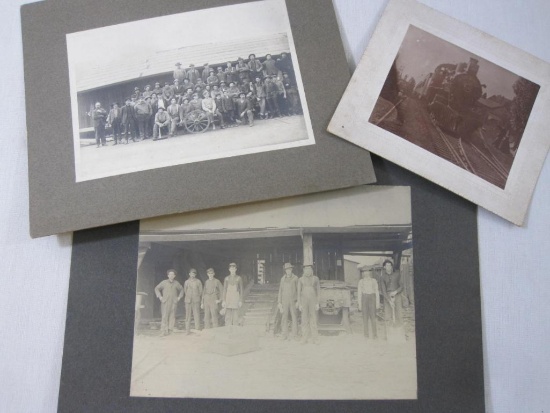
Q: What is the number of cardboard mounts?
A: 3